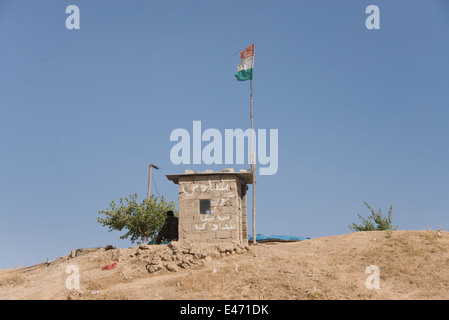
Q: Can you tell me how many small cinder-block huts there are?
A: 1